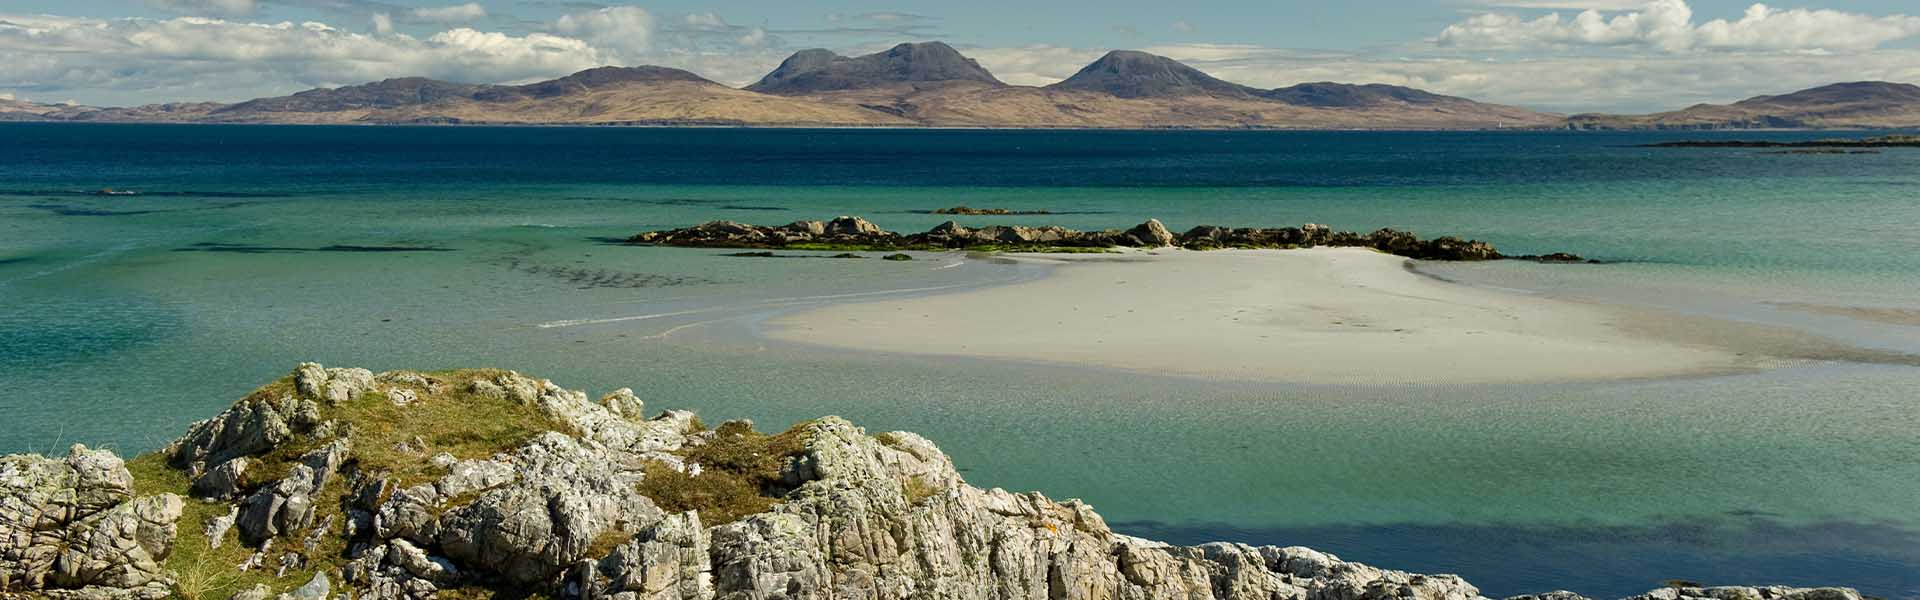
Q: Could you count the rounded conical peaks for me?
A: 3